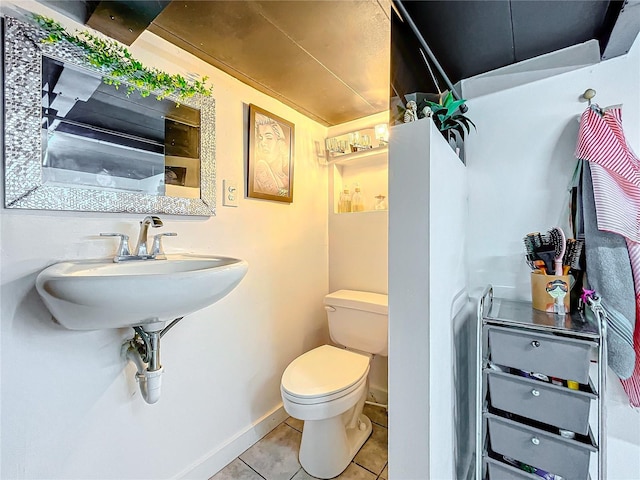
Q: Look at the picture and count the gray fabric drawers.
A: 4